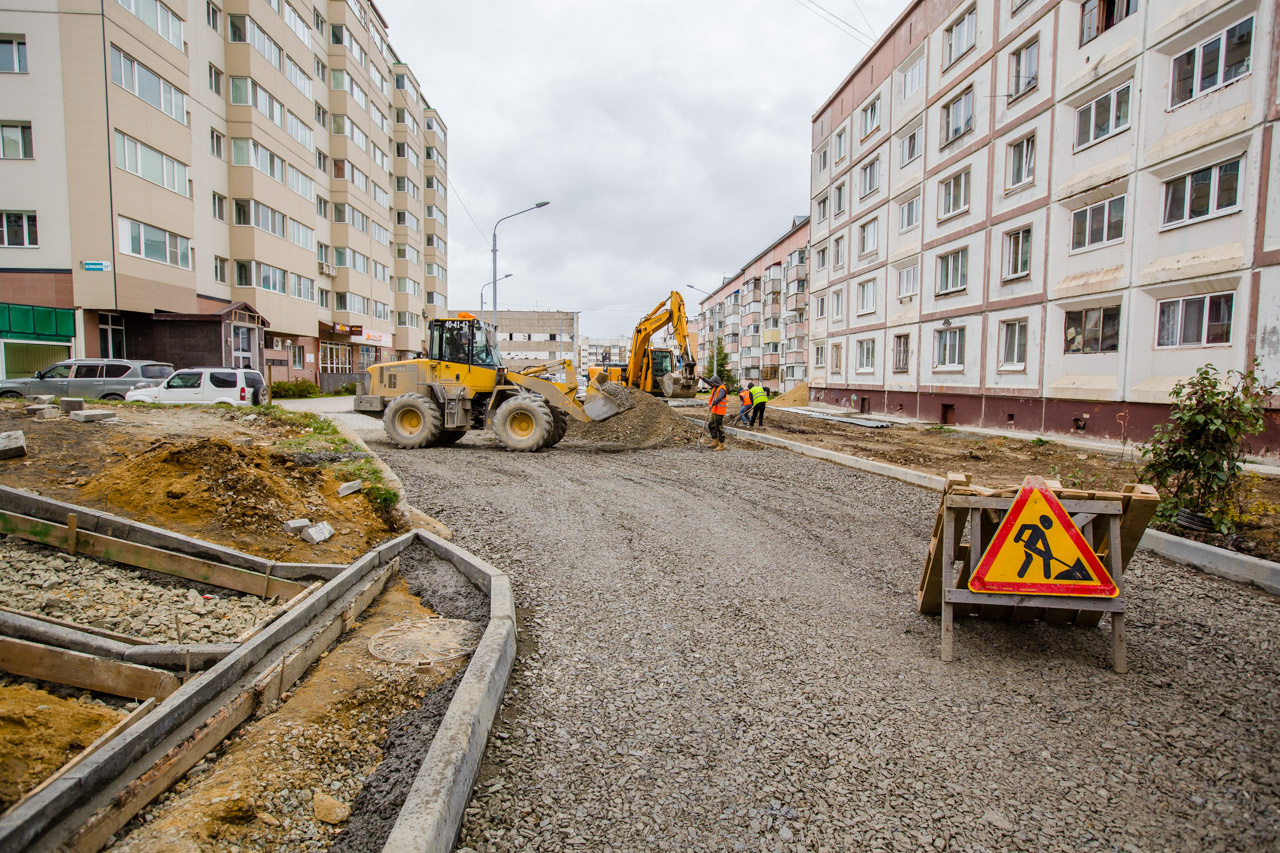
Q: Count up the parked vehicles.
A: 2